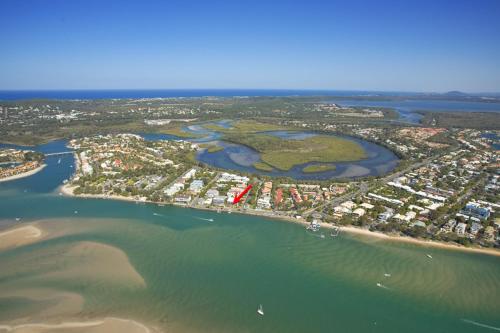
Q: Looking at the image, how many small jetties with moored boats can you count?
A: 2